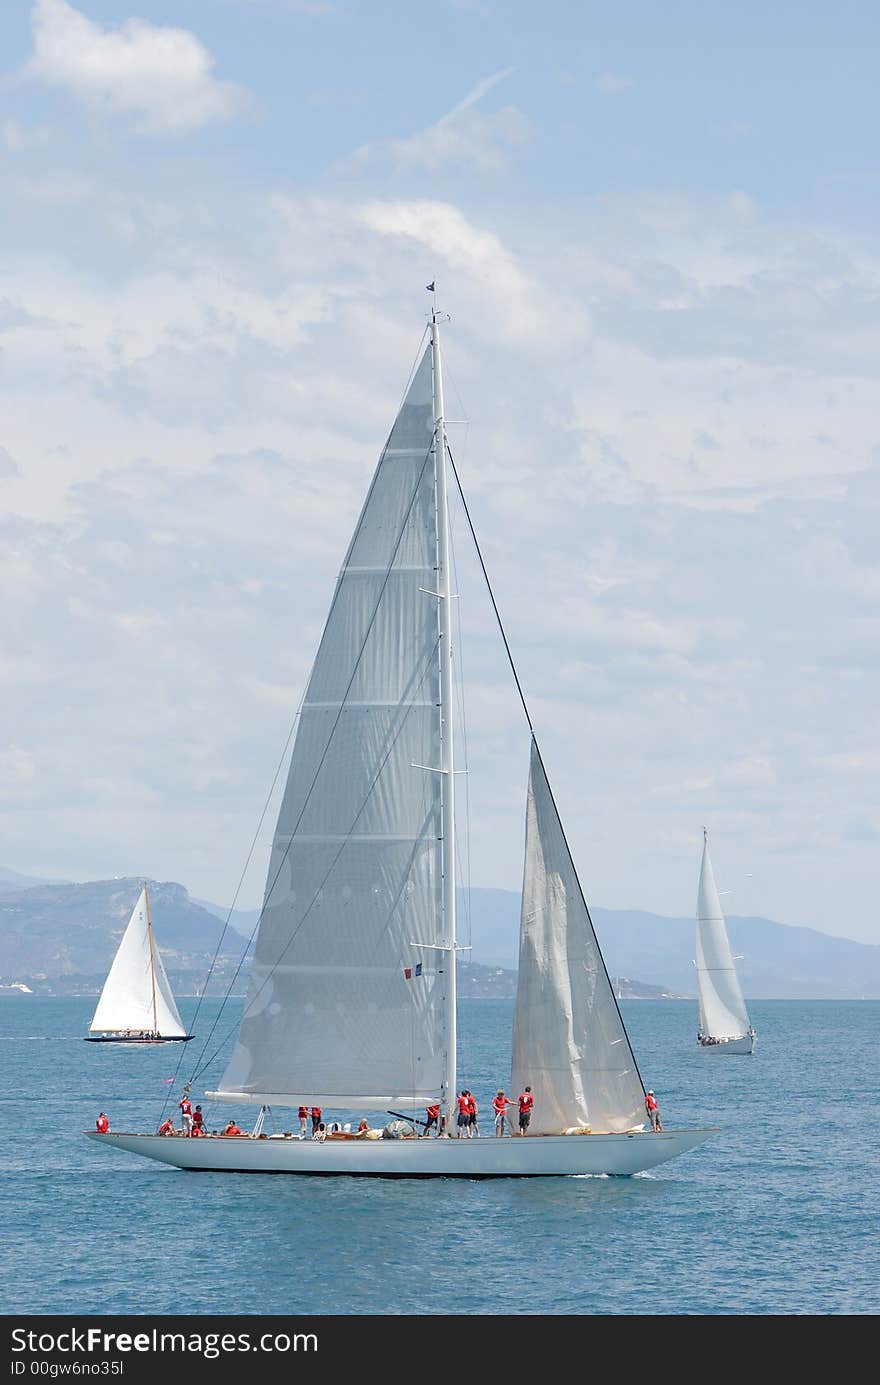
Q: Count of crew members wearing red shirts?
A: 15